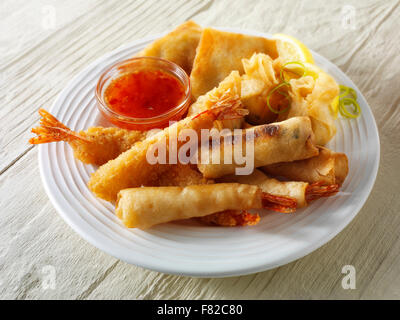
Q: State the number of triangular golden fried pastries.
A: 2